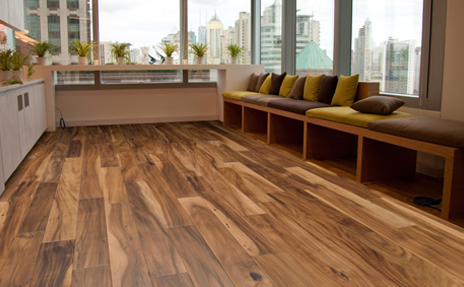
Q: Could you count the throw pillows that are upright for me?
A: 9